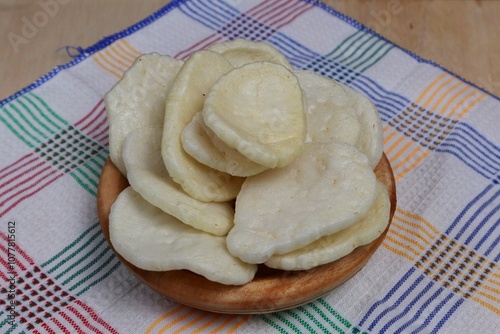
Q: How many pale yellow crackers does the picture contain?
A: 10